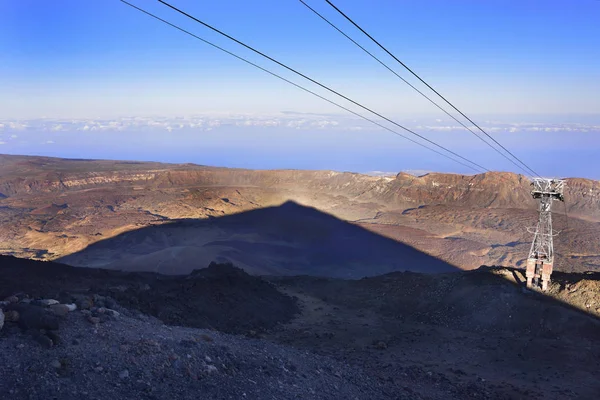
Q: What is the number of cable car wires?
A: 4